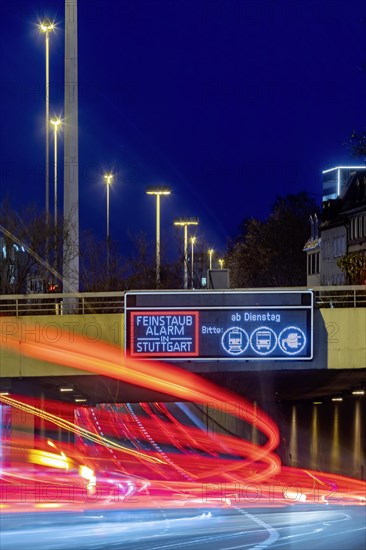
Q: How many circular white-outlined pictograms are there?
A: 3